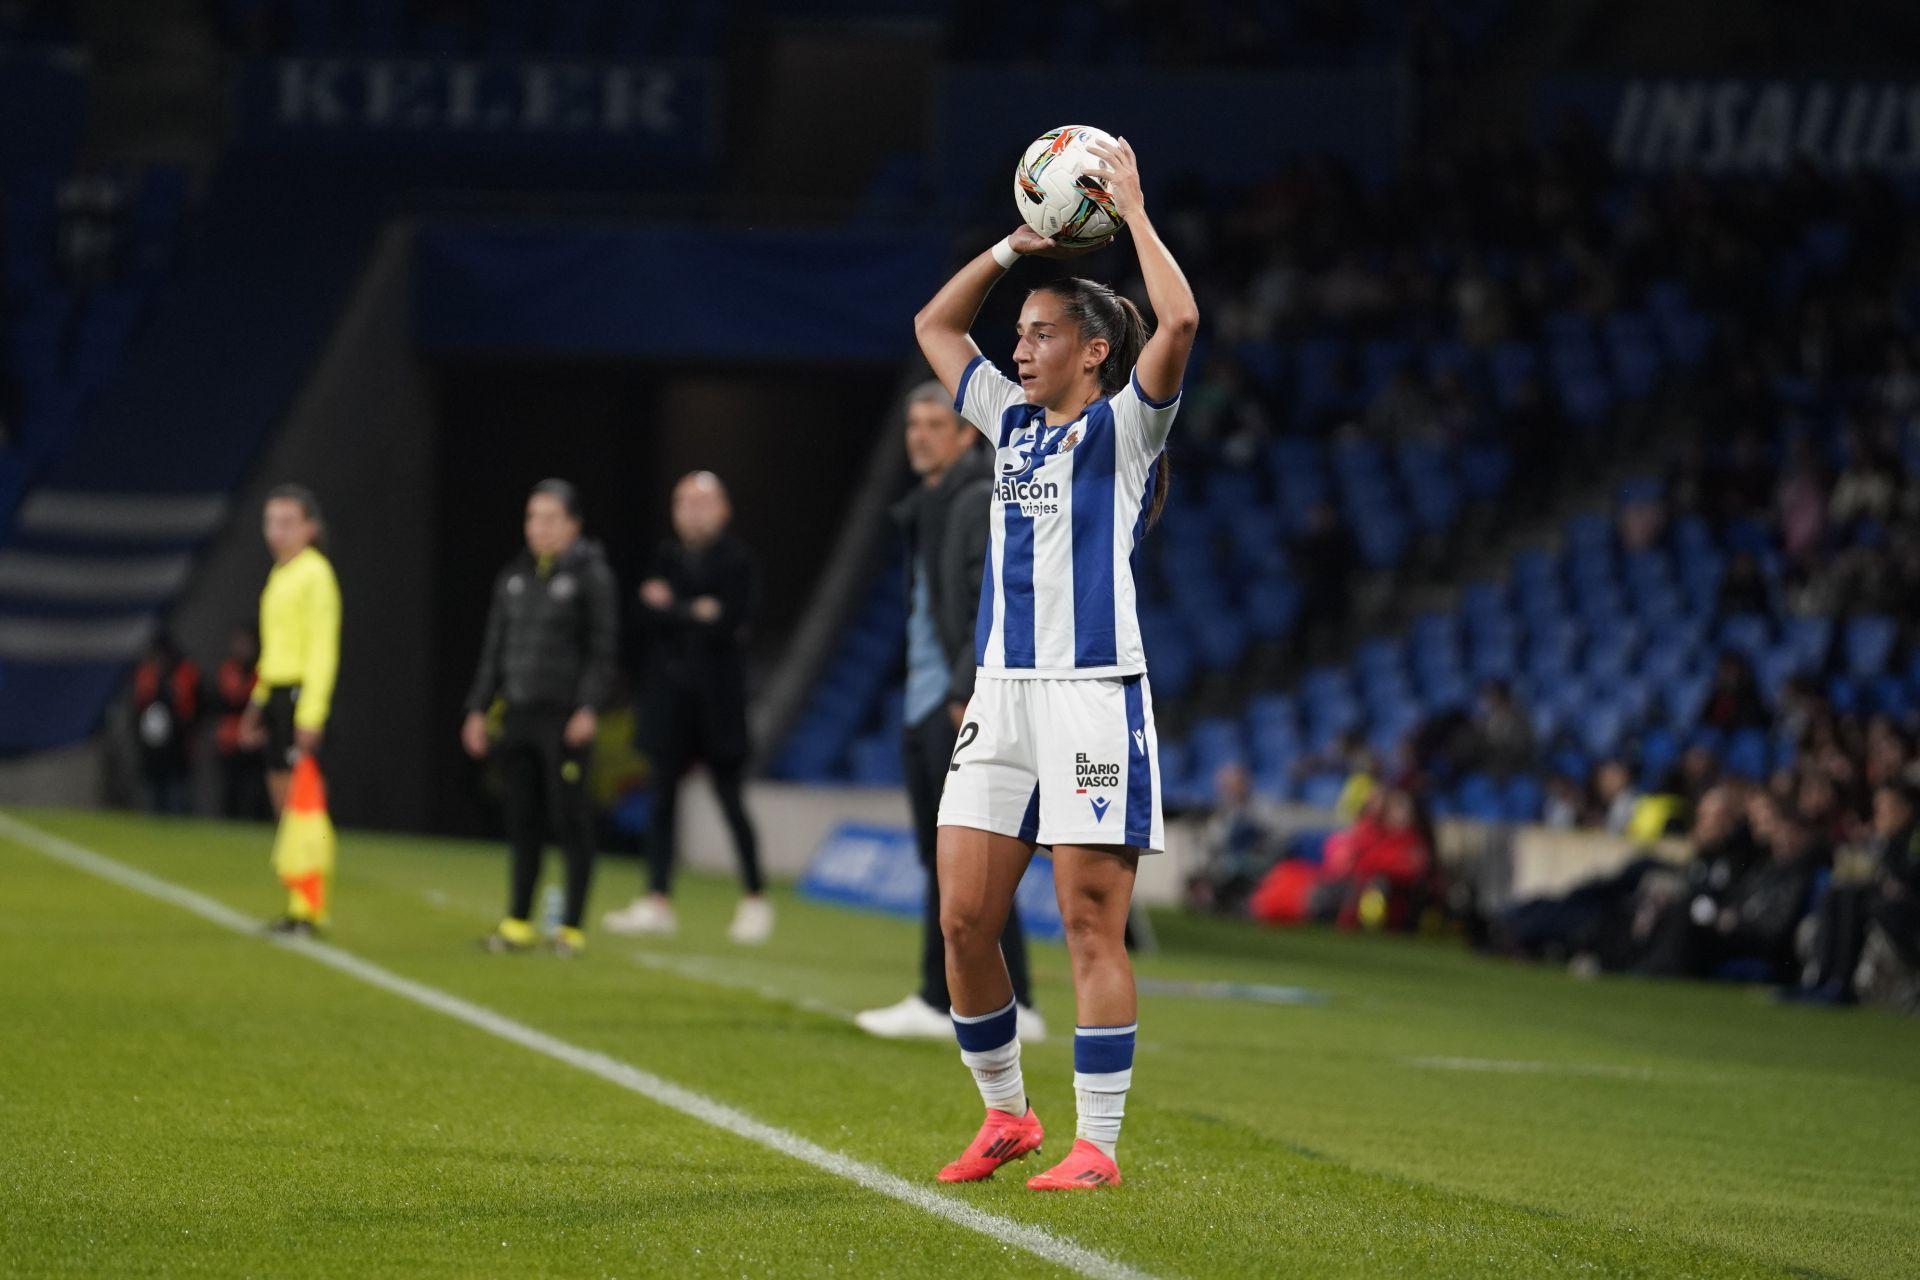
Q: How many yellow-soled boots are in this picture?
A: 2